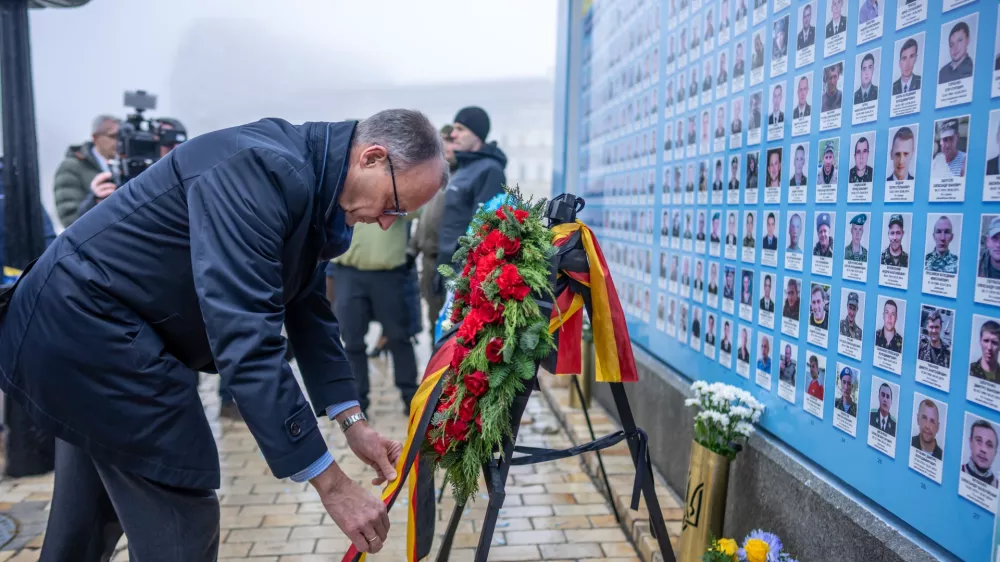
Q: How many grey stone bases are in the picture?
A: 1